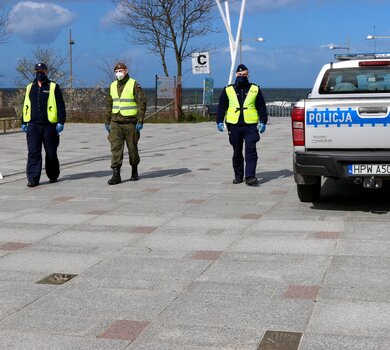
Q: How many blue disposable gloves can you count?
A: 6